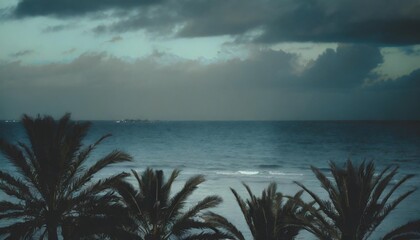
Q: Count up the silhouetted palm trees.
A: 4